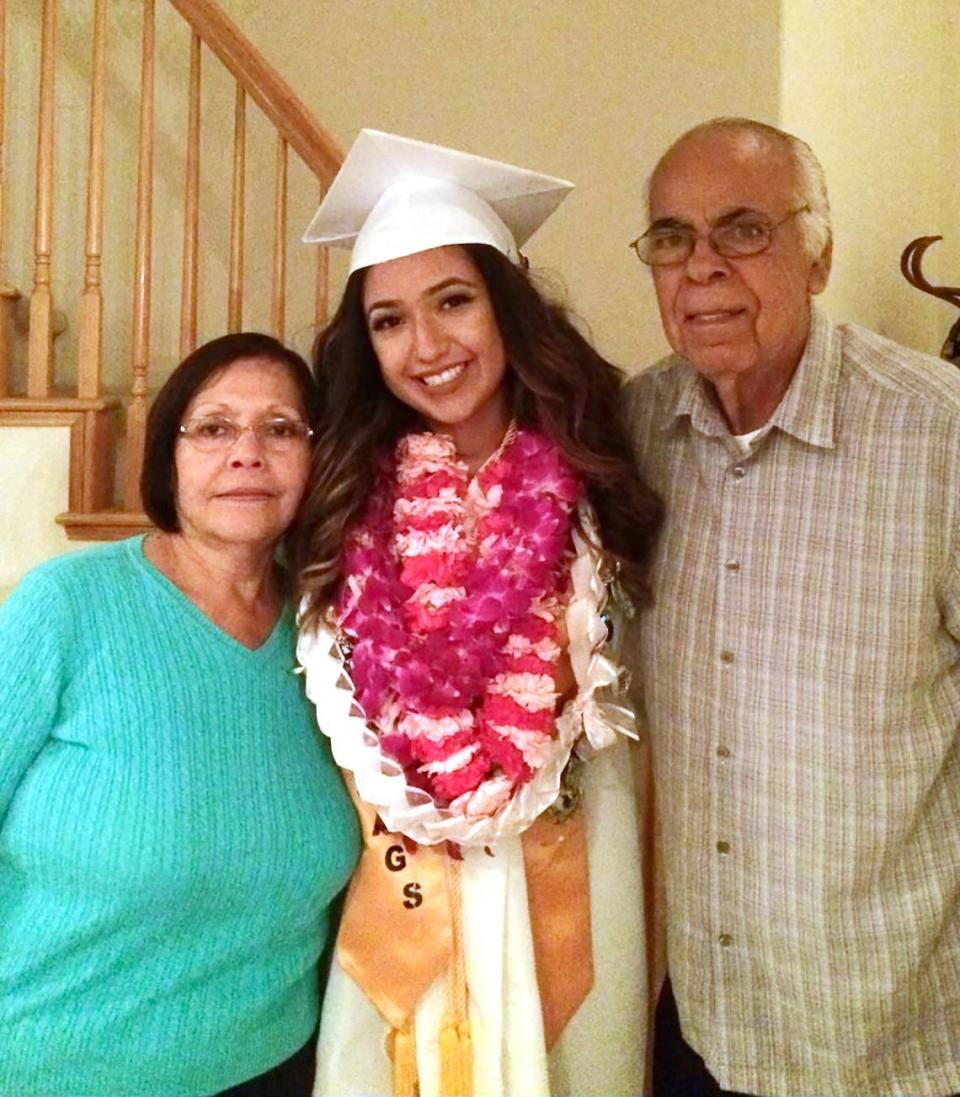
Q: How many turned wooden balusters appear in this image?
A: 8